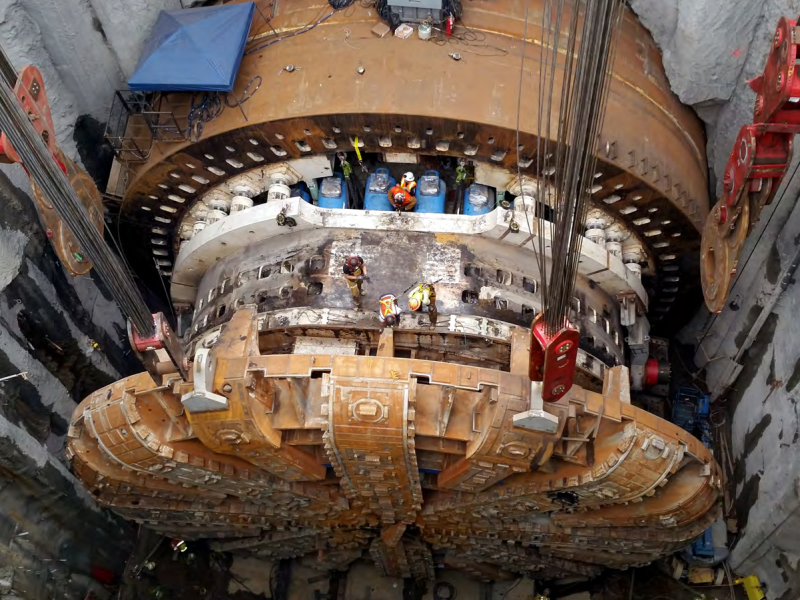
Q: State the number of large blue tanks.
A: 4